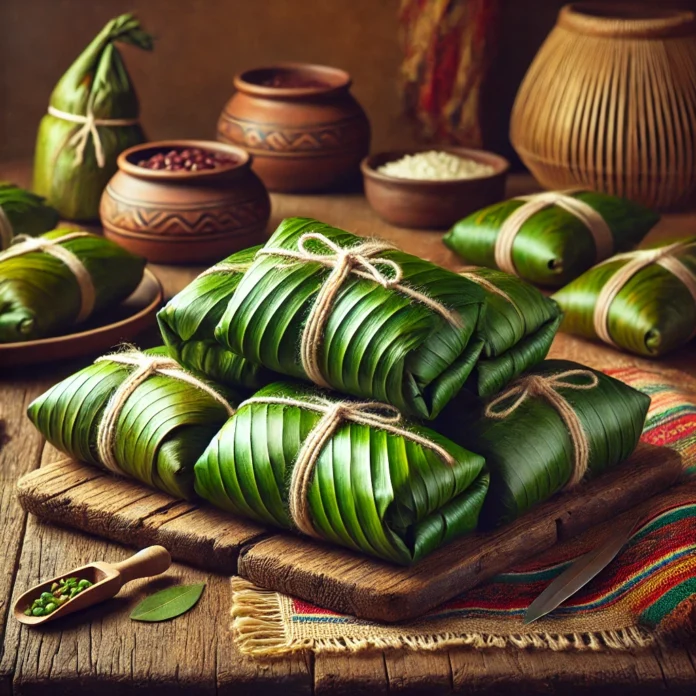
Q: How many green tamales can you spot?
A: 11